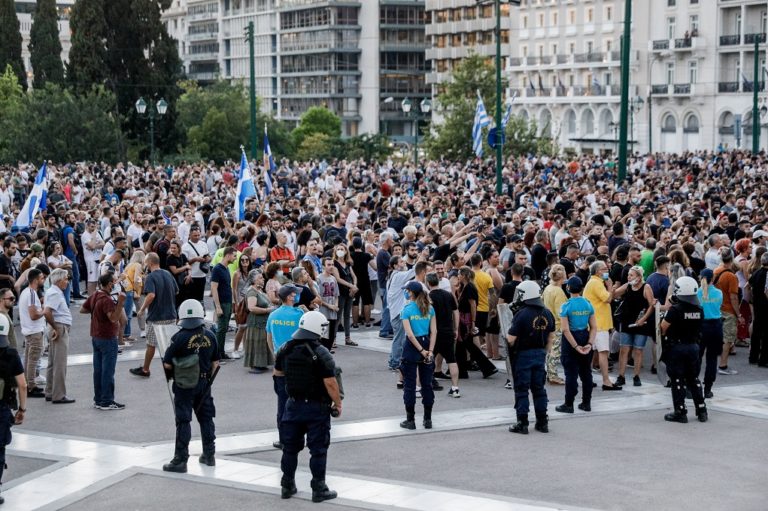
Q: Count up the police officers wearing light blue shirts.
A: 4